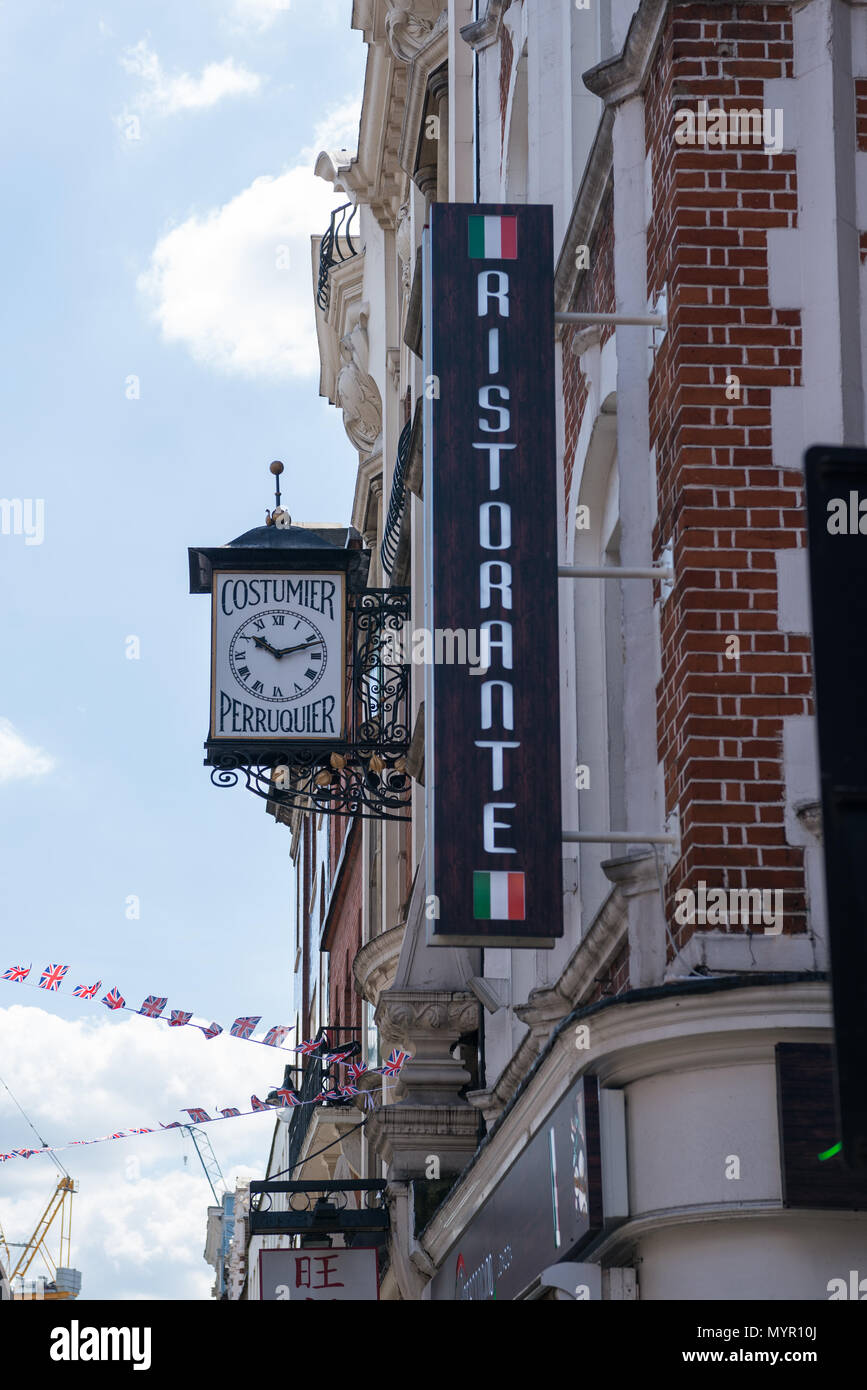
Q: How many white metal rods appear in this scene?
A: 3